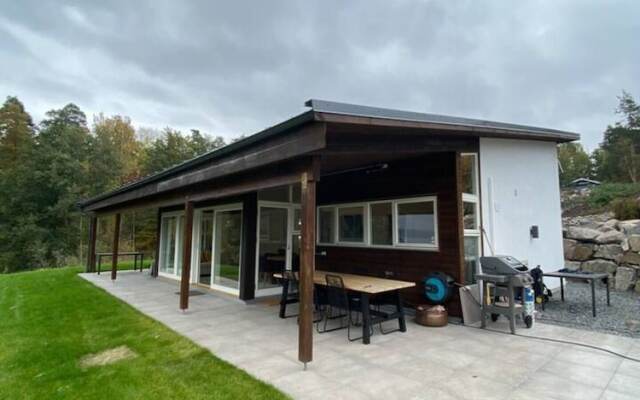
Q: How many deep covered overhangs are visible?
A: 1